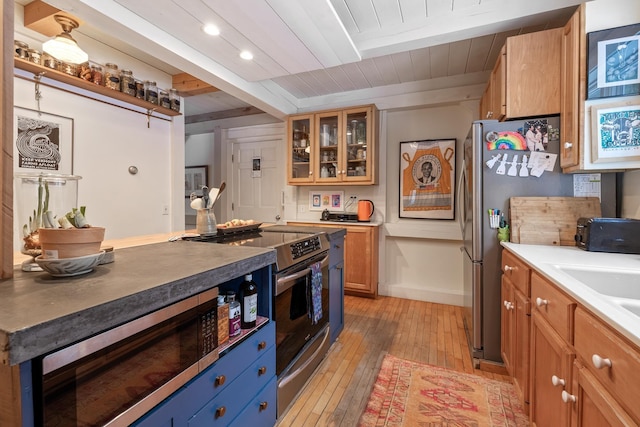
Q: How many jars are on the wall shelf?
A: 12